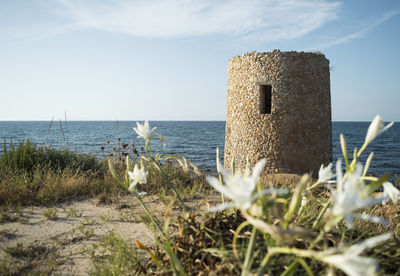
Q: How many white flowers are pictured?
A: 8